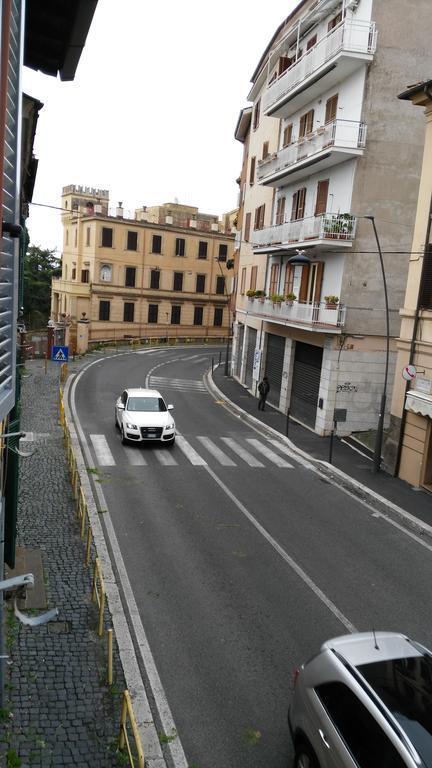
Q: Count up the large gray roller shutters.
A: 4